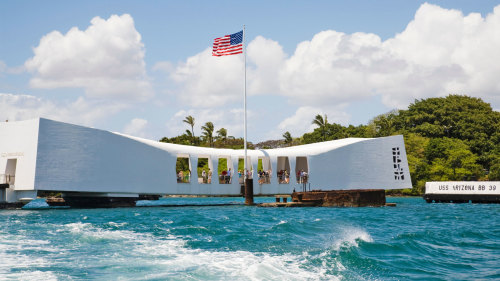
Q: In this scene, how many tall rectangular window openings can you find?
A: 7